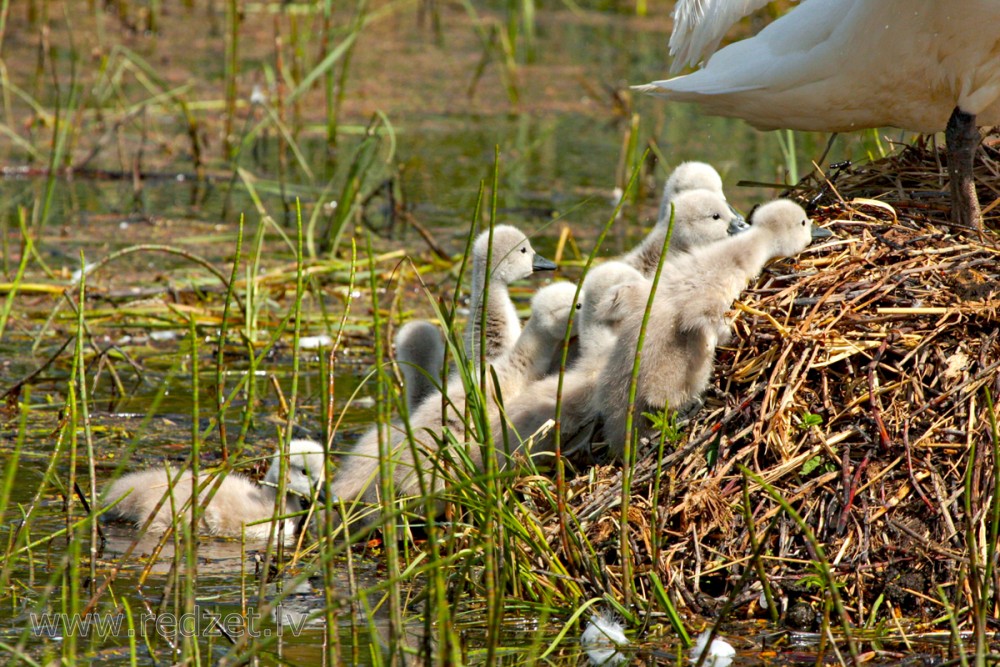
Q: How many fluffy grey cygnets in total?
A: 8